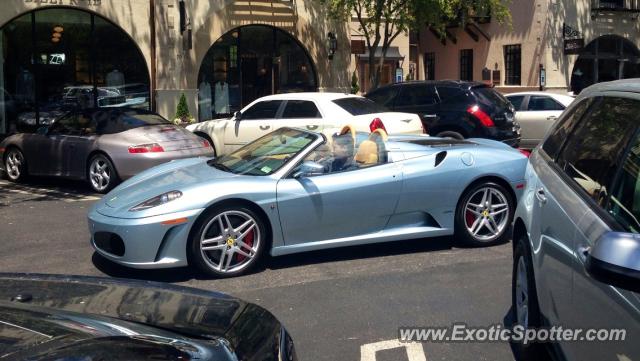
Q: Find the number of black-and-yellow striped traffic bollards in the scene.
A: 0